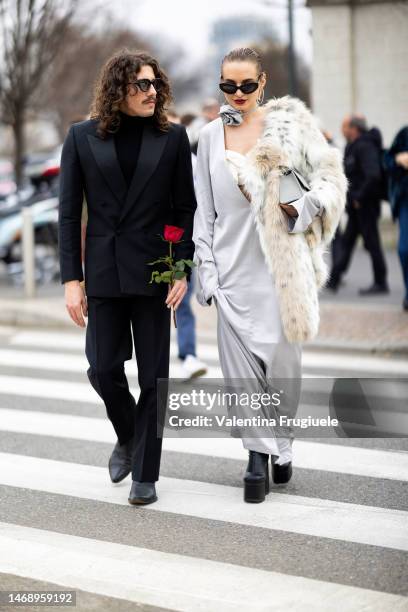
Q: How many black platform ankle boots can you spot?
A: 2